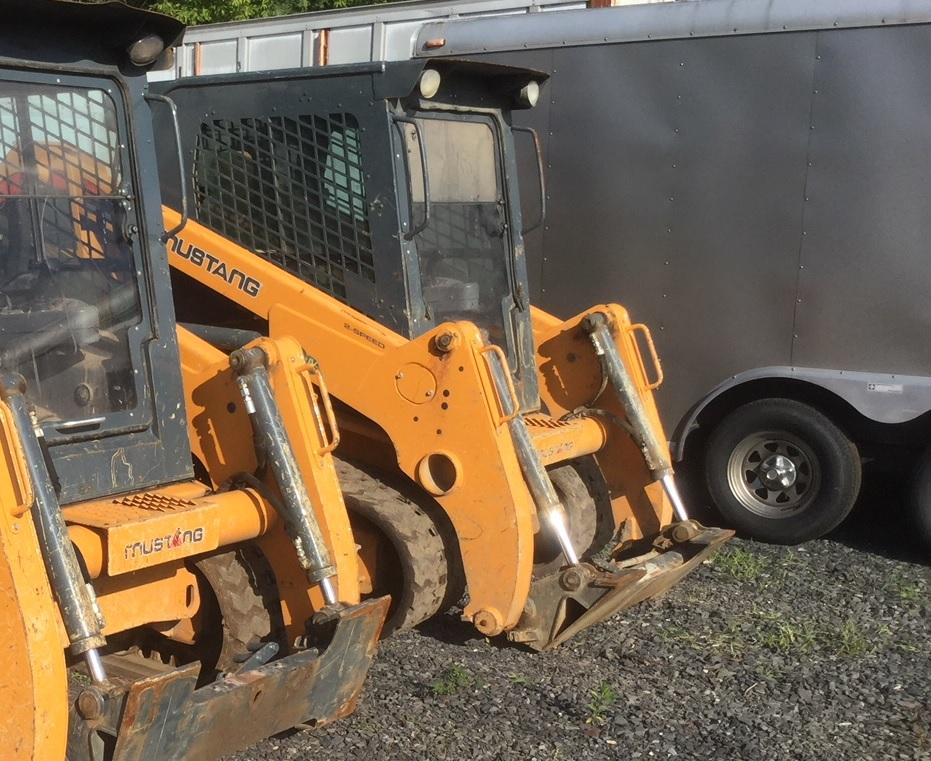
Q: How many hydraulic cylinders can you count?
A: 4